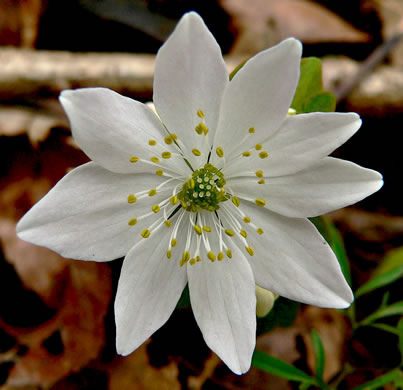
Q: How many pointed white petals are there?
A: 9